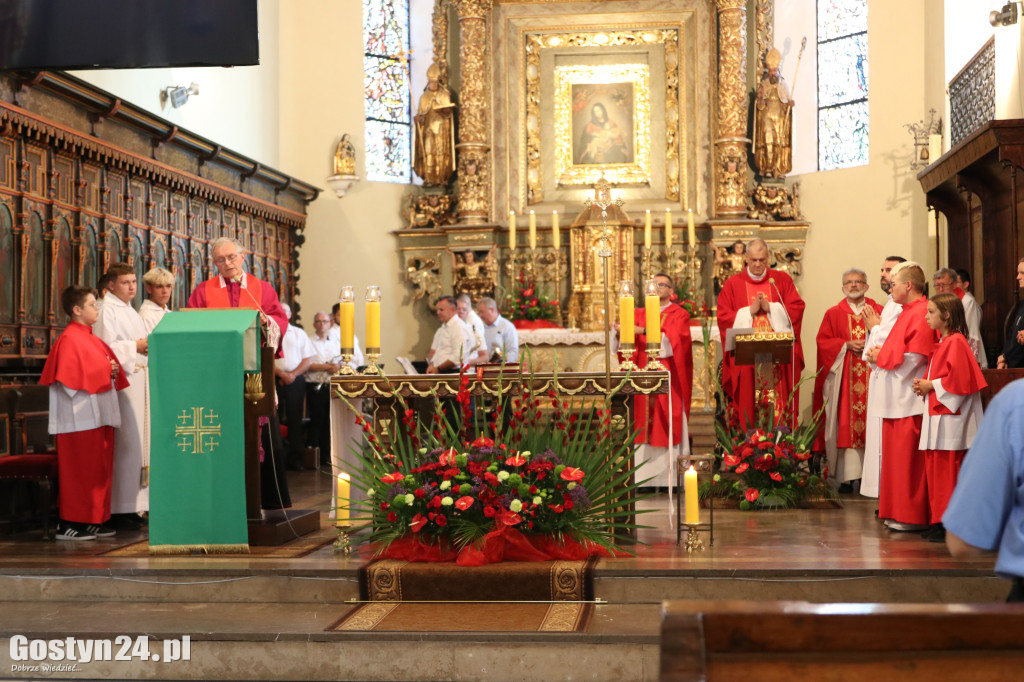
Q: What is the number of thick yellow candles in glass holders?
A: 4